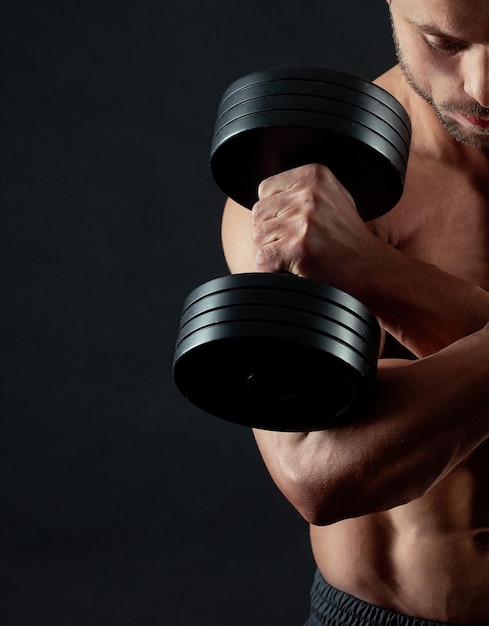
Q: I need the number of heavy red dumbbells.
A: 0